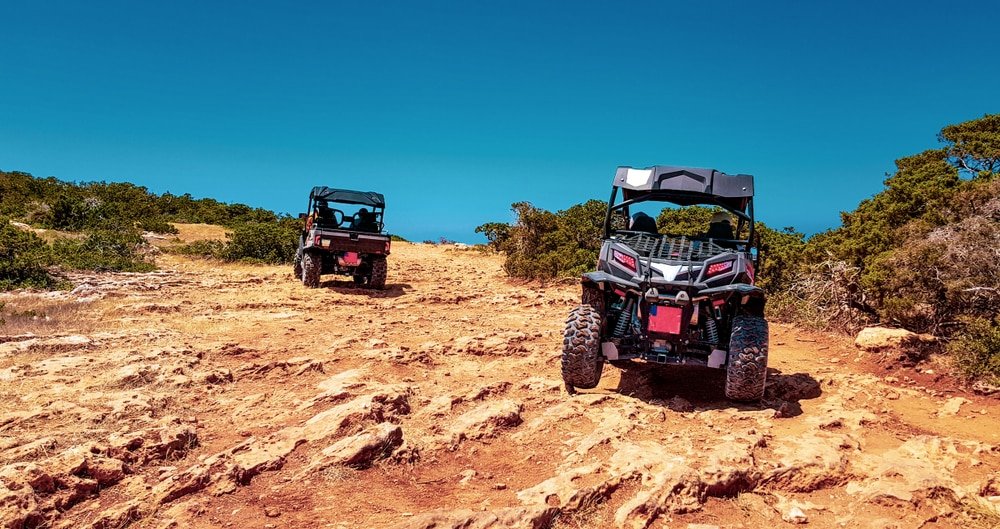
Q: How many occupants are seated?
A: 4